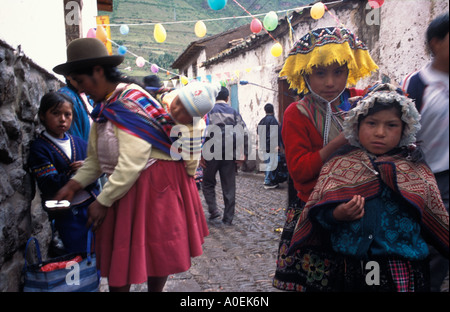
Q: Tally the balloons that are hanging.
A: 15